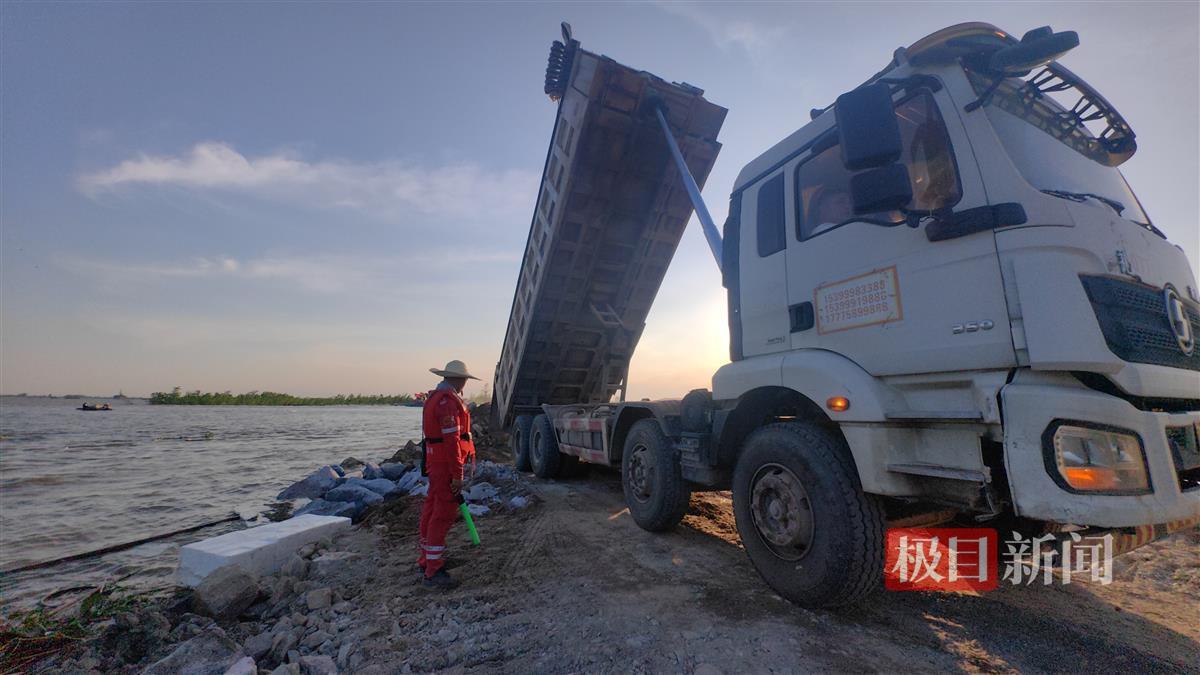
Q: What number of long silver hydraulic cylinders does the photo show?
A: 1